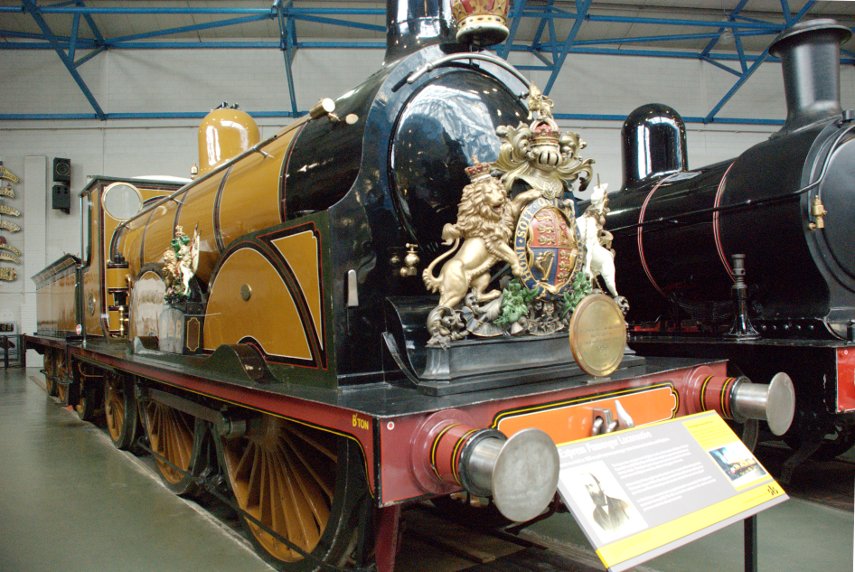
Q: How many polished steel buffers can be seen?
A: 2